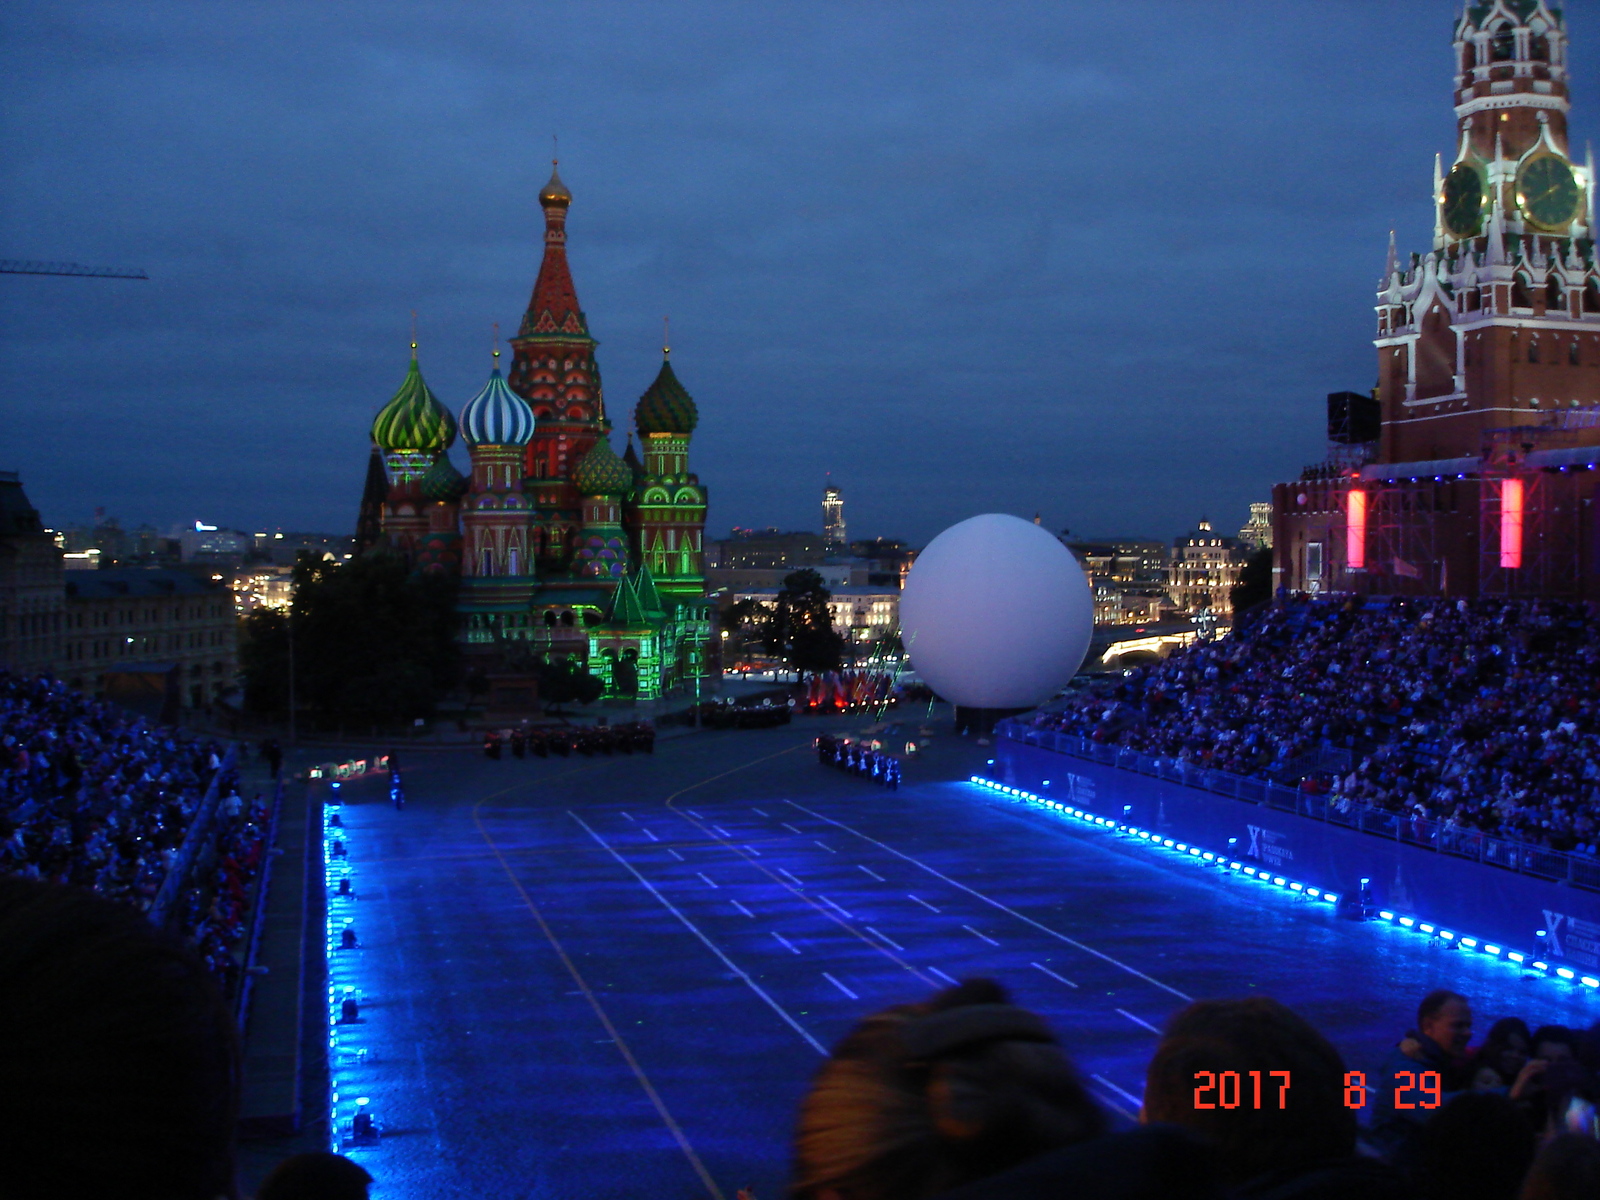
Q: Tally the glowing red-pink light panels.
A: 2